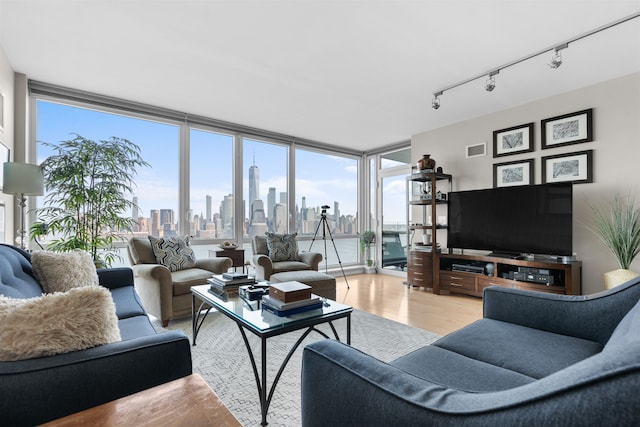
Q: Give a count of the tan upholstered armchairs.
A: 2